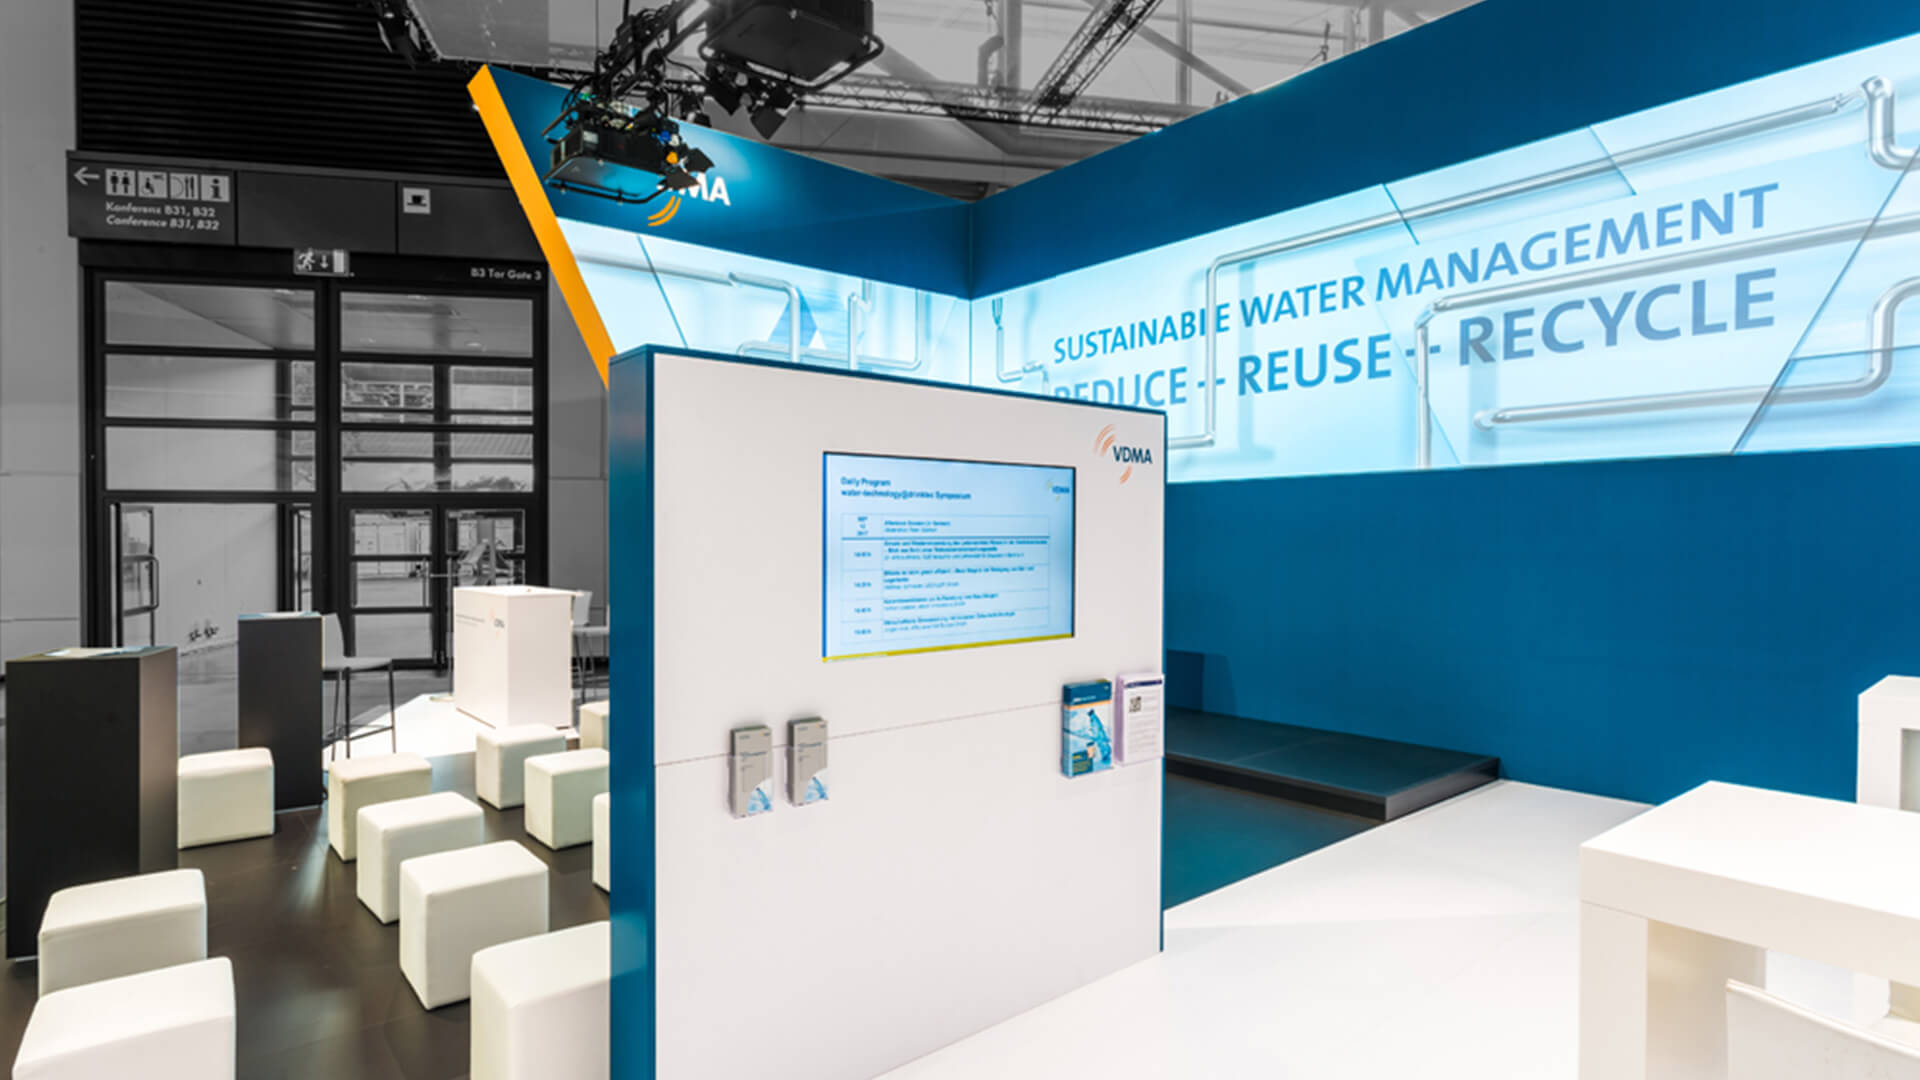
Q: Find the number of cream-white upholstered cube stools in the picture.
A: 11